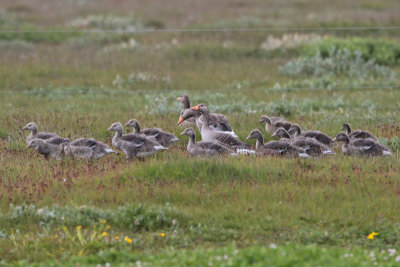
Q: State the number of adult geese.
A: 3